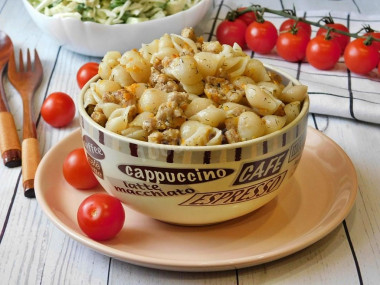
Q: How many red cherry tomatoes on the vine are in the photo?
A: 9